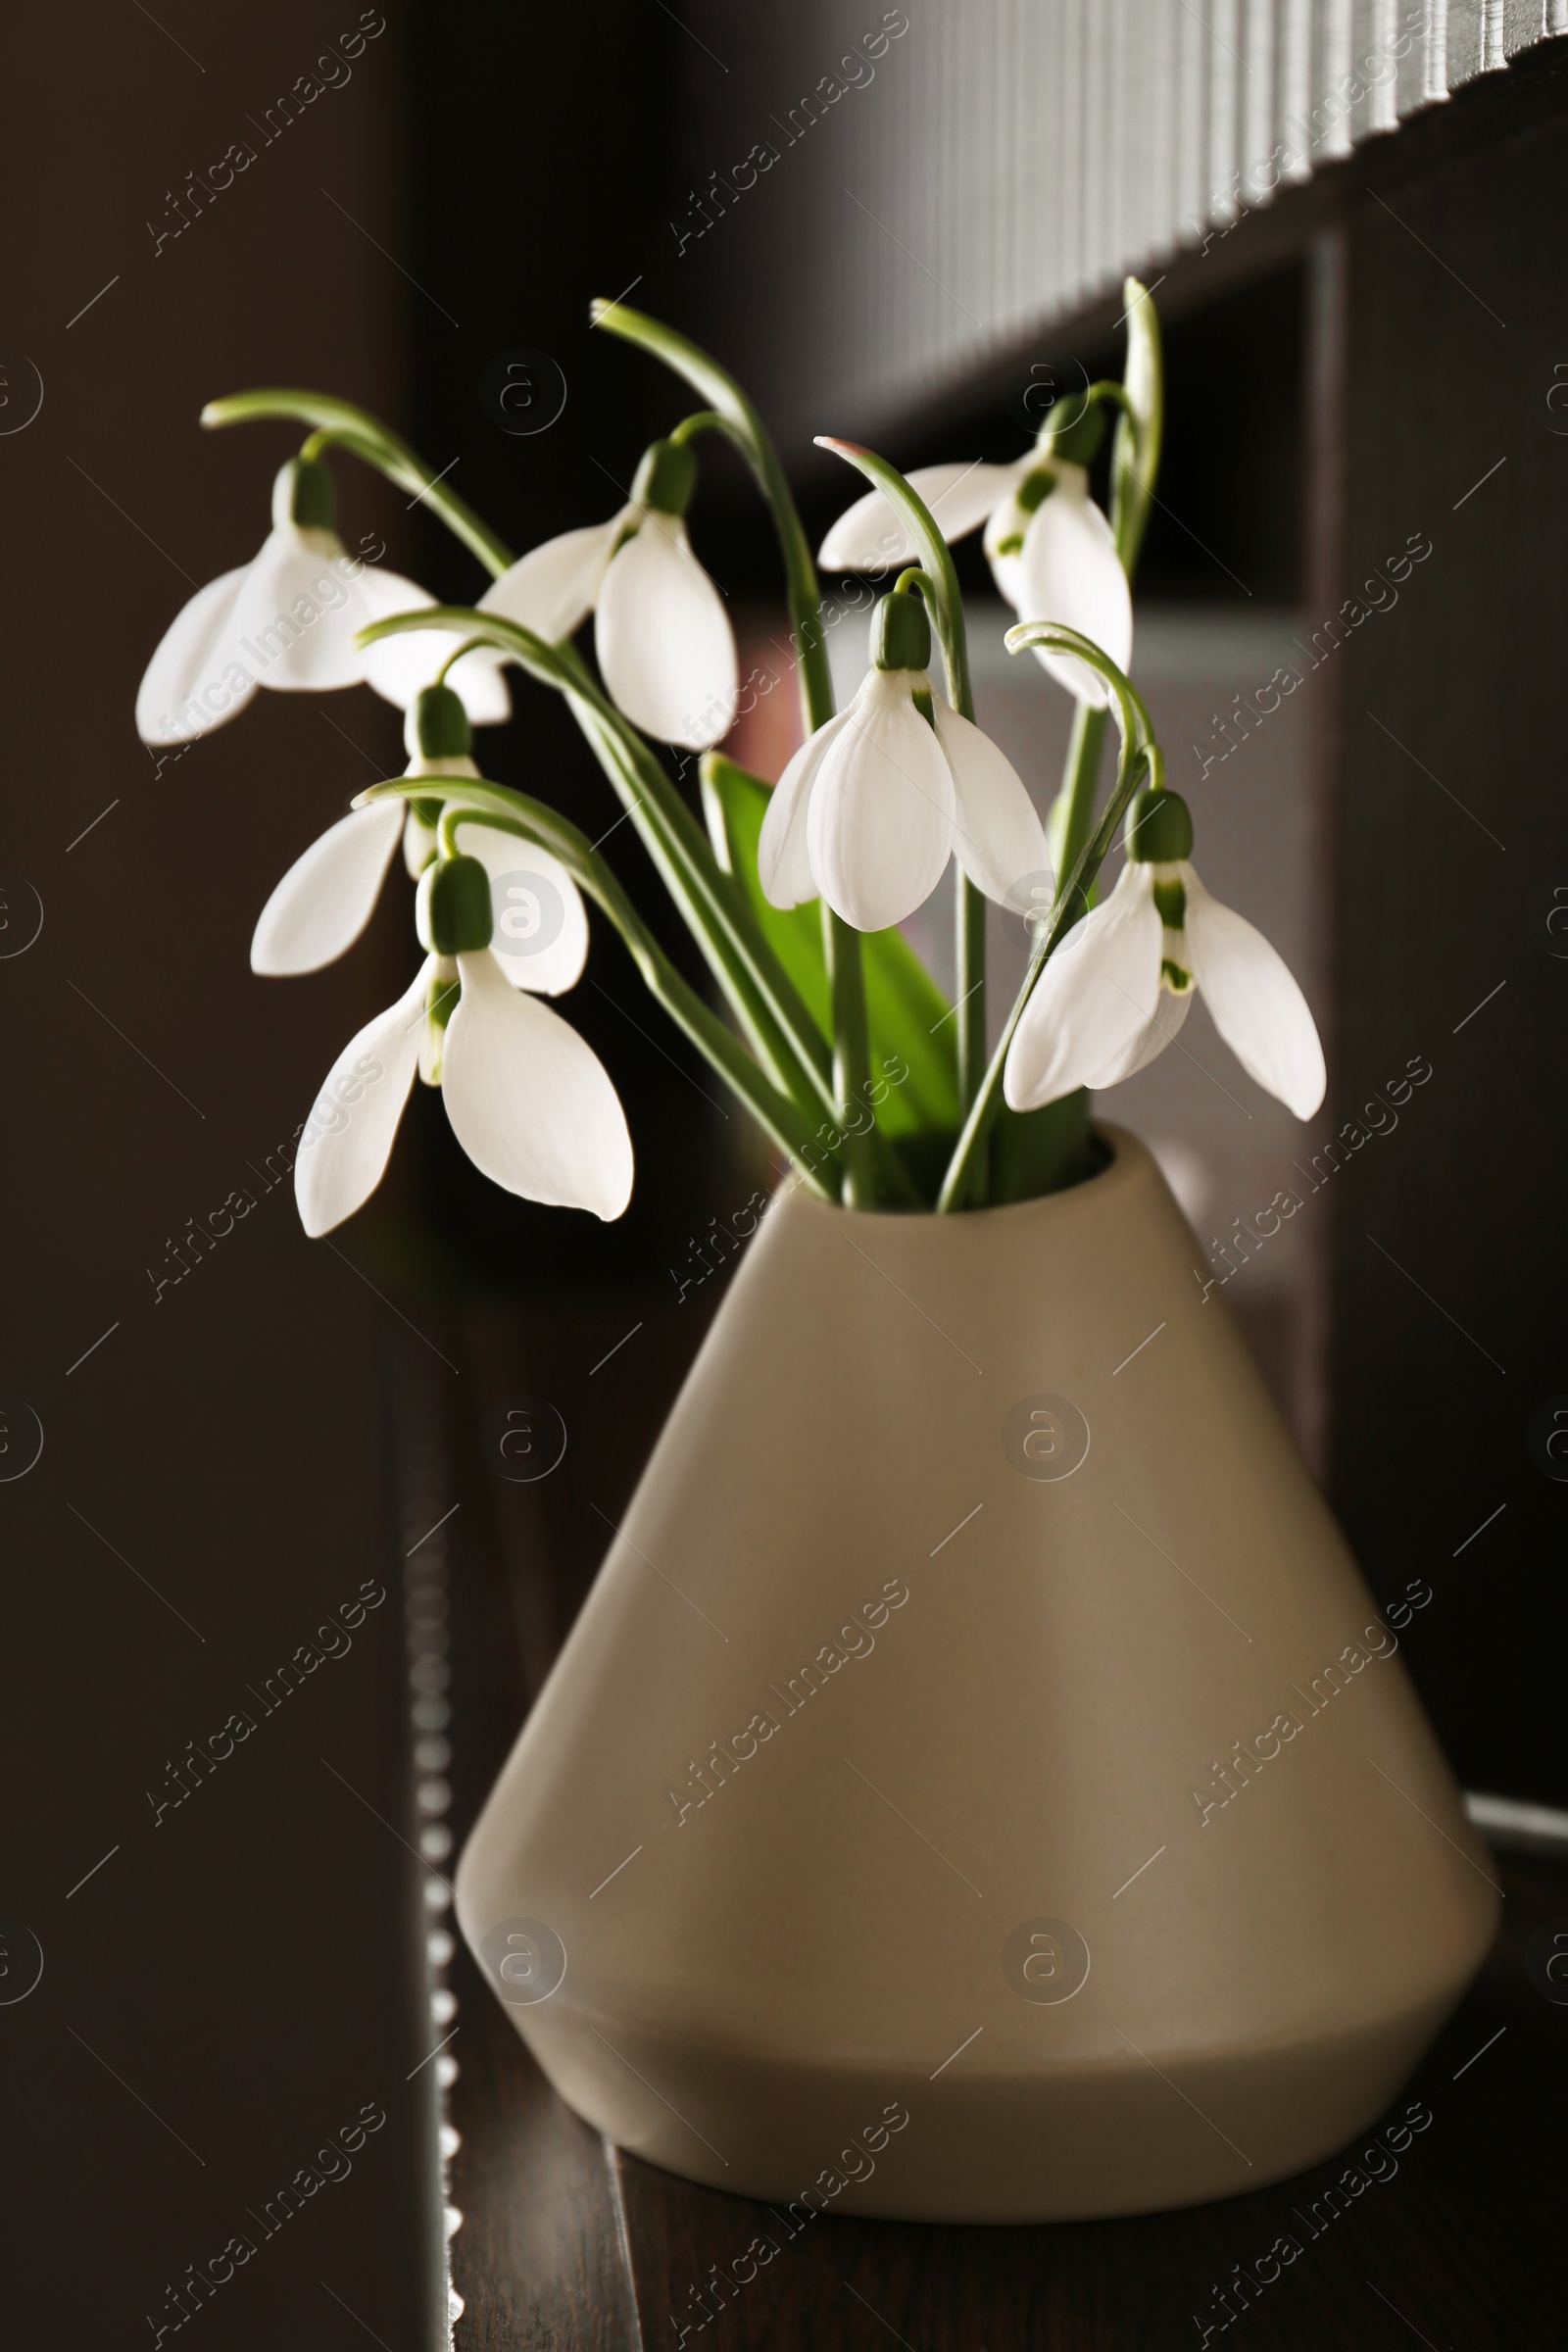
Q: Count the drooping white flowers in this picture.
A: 7